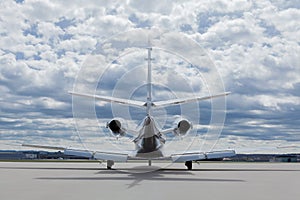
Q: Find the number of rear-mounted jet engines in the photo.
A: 2